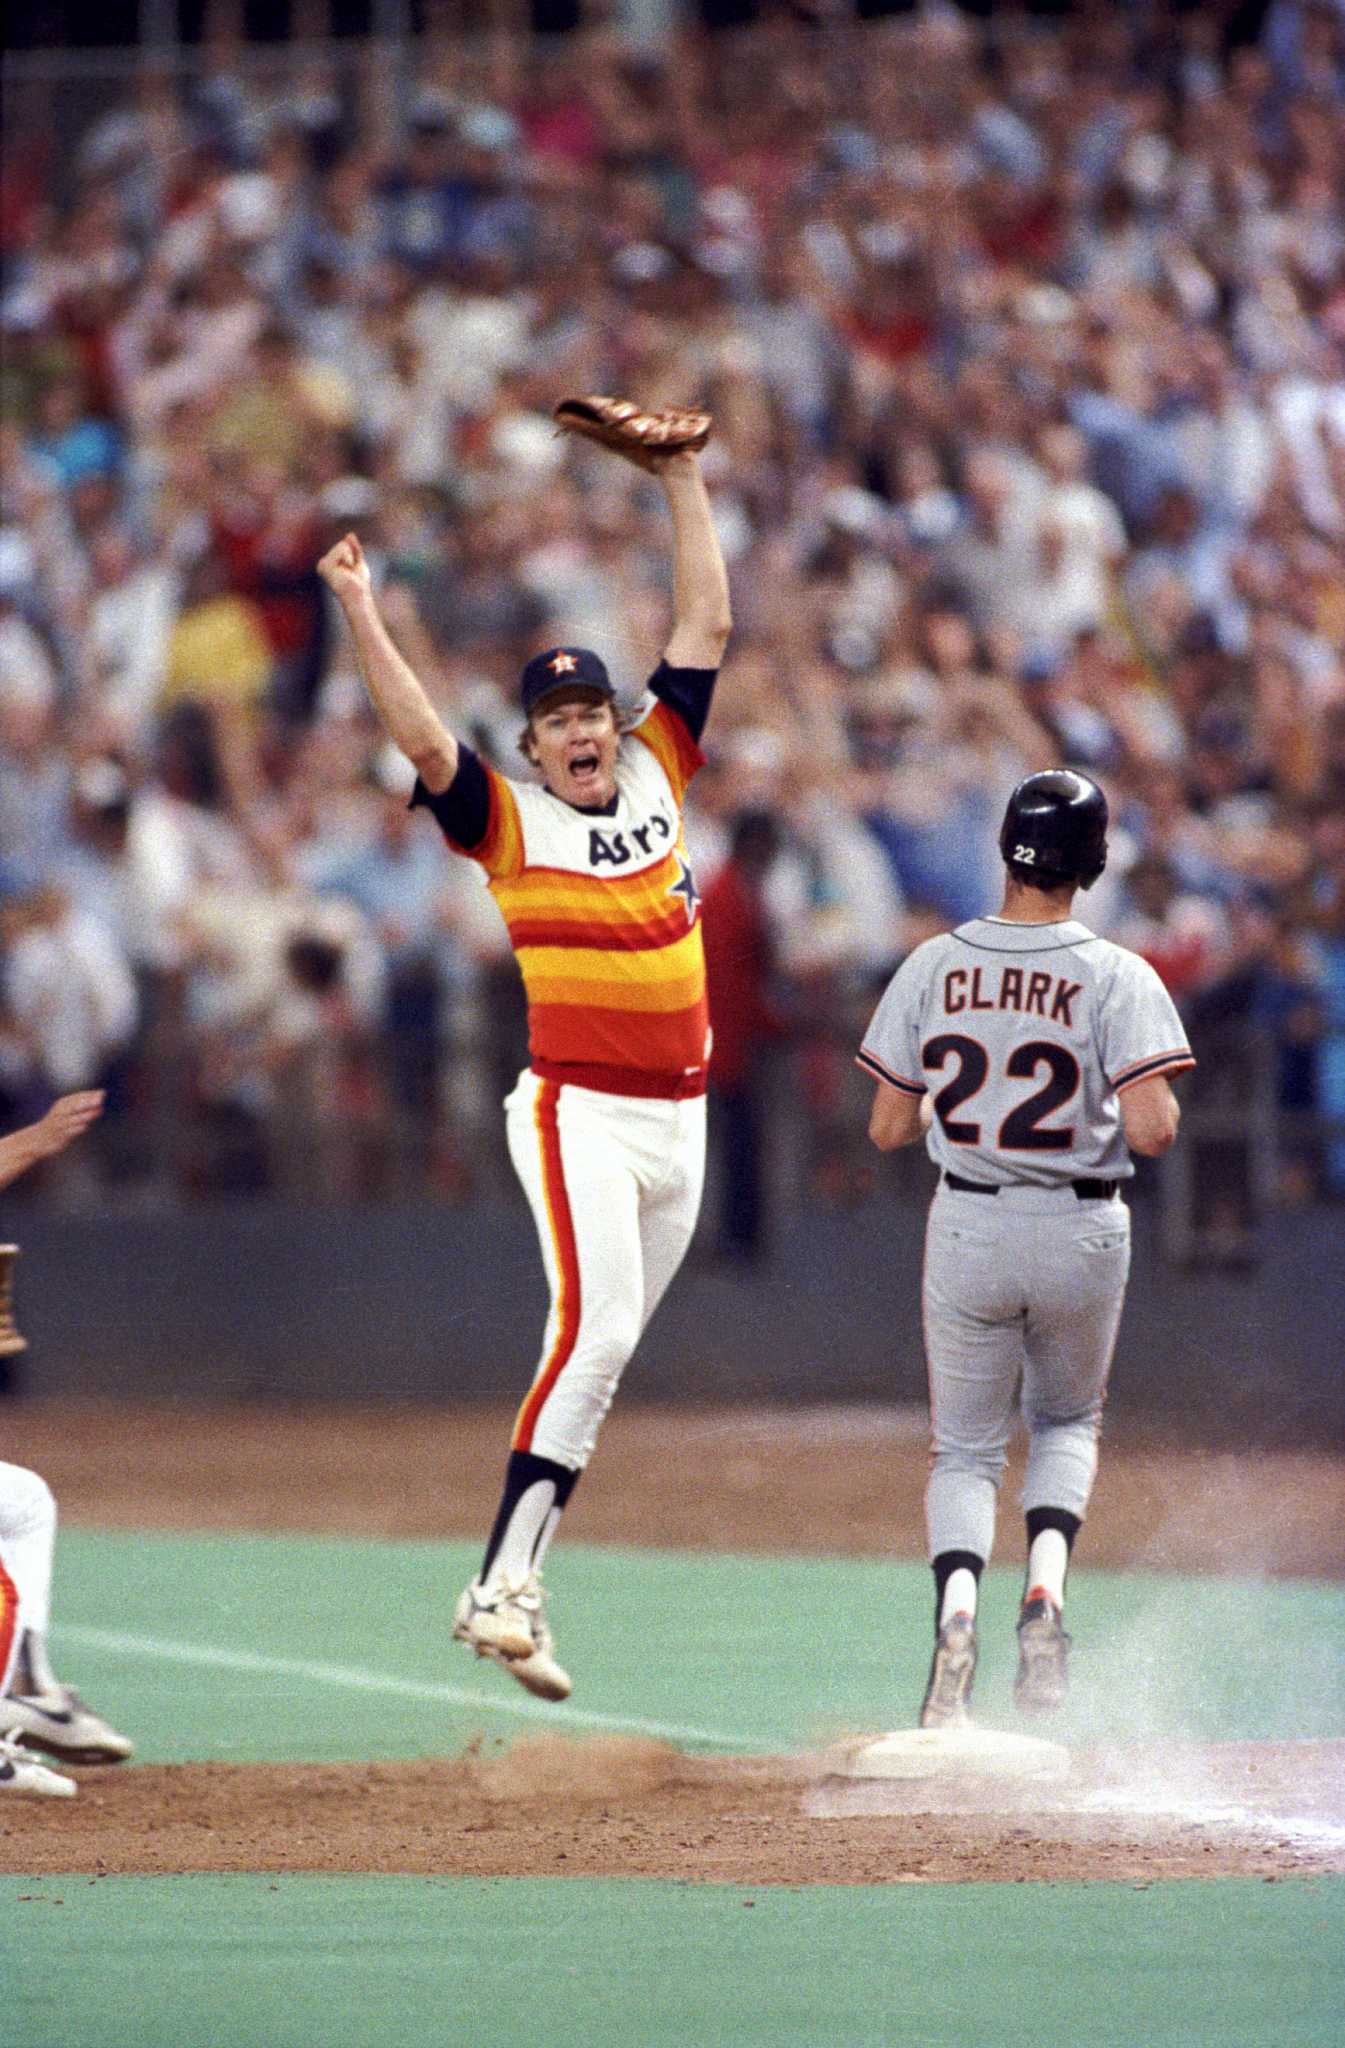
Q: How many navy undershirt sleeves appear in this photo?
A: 2